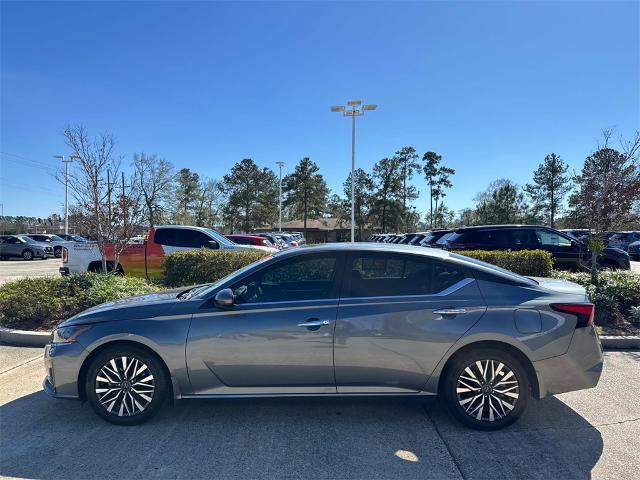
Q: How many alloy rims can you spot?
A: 2